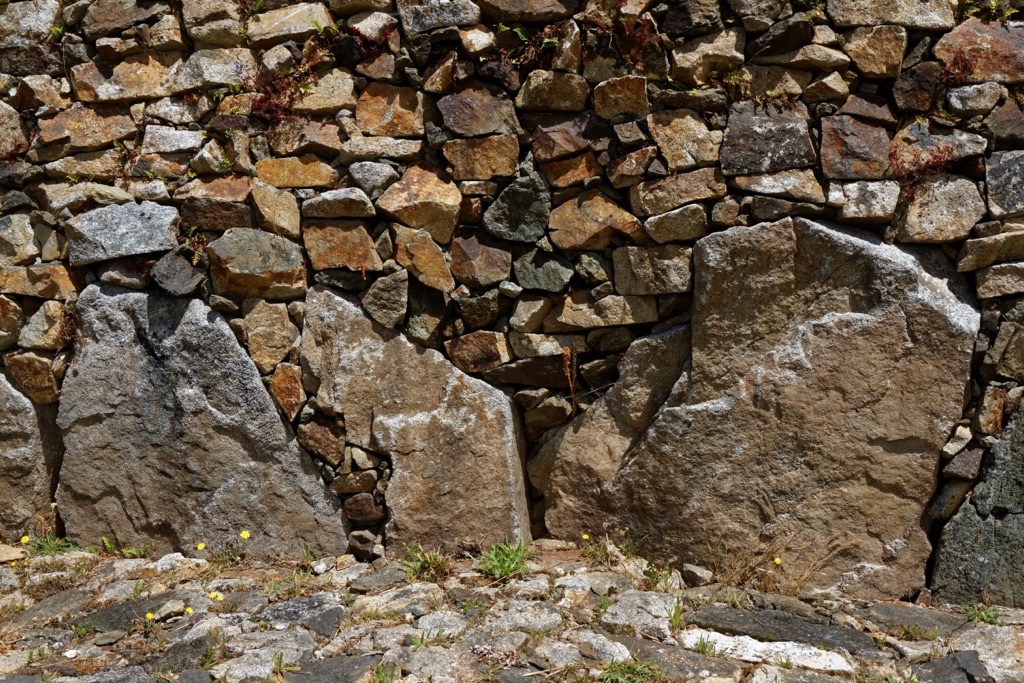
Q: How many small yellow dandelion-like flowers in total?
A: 11